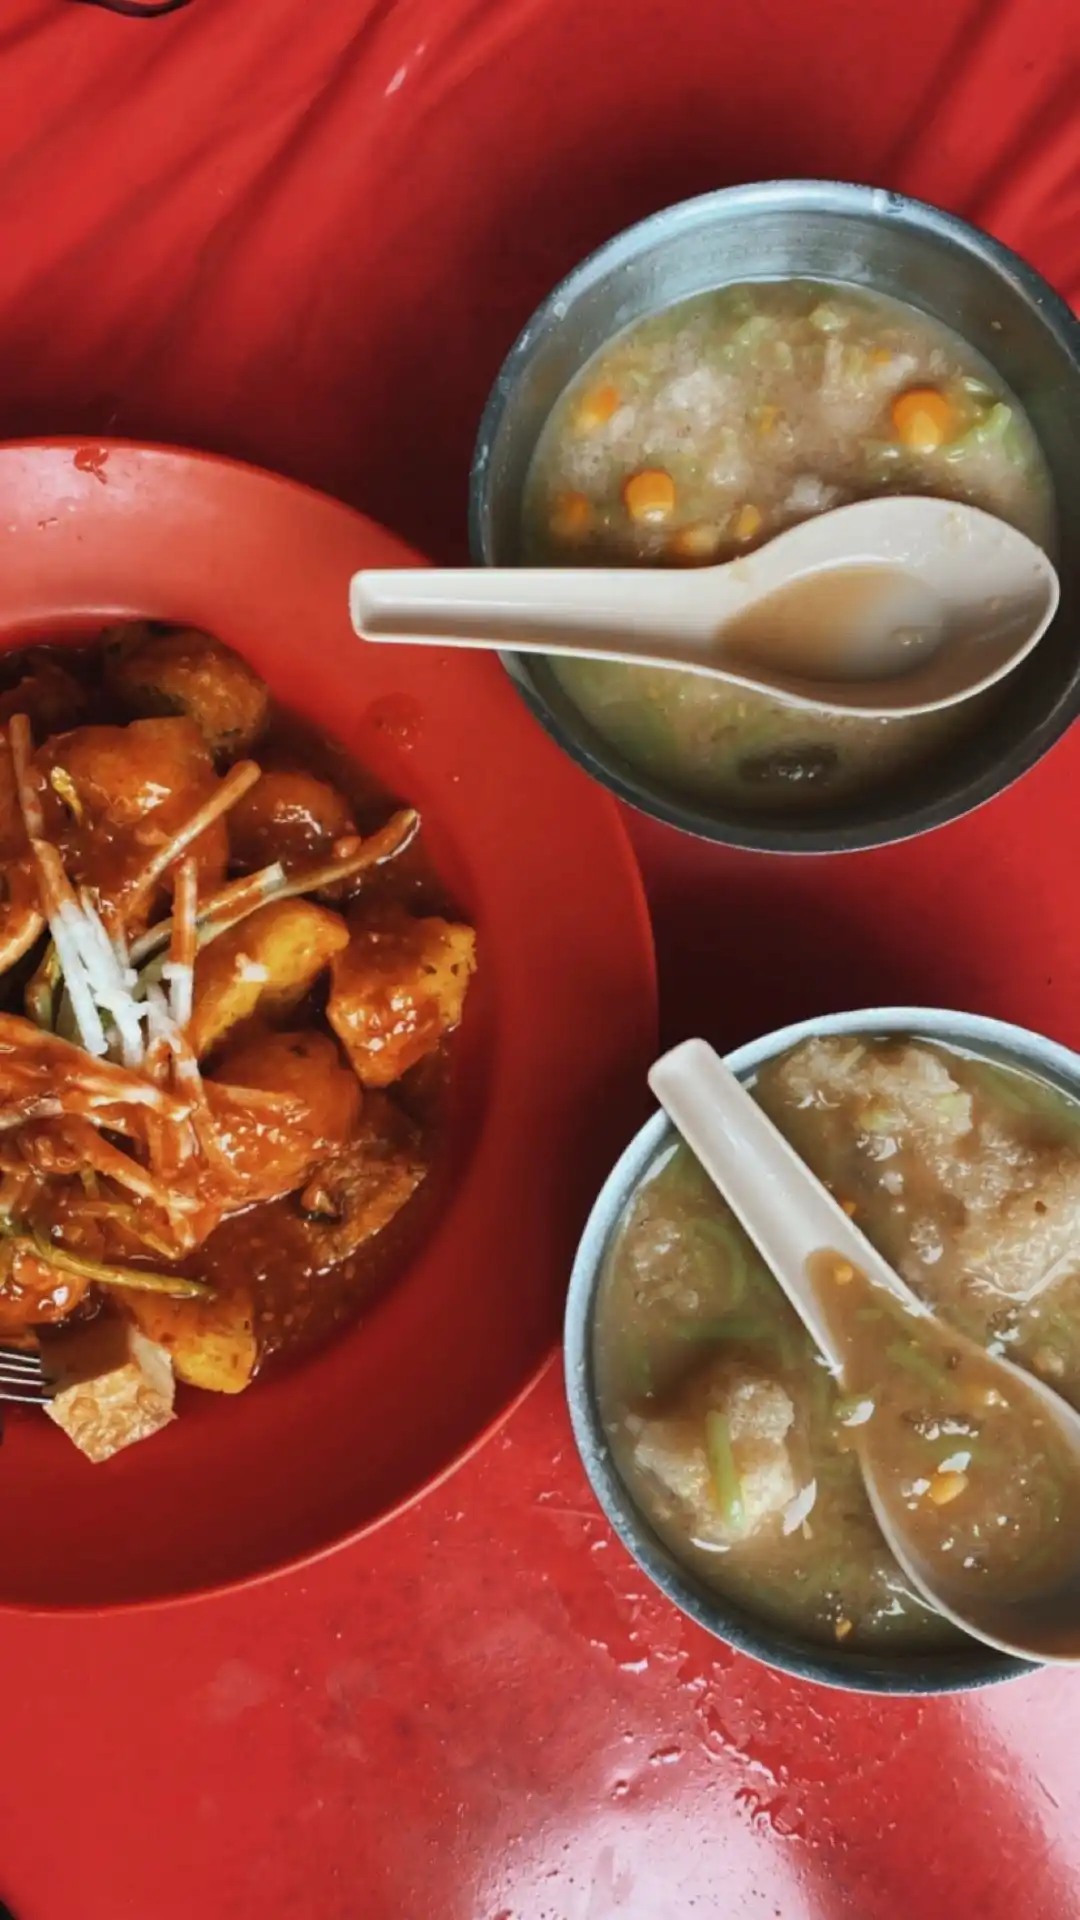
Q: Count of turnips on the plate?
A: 0